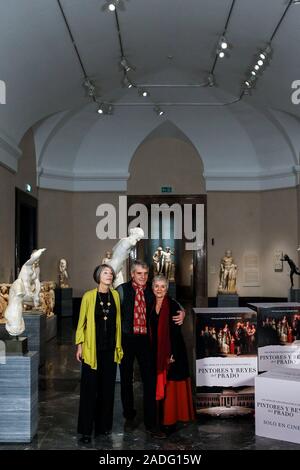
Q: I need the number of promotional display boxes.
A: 3